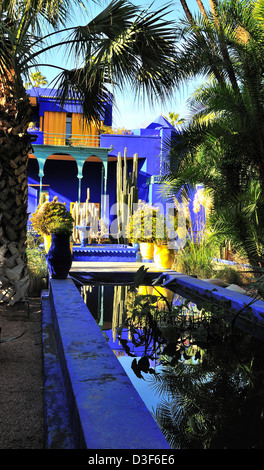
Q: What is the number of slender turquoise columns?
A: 3